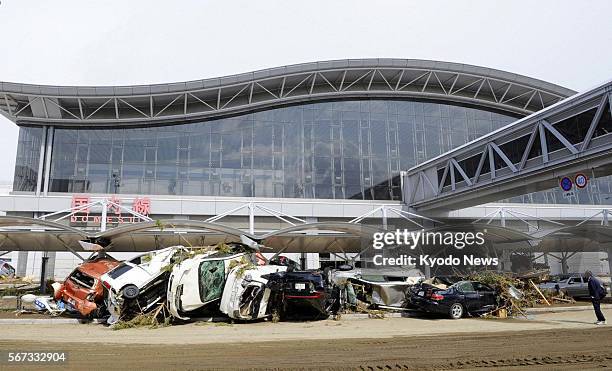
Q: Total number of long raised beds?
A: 0